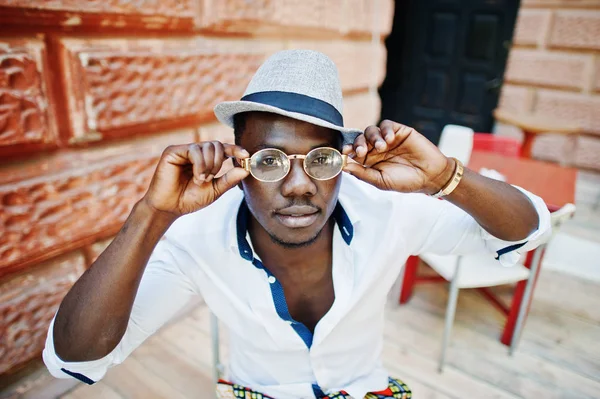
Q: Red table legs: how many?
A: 2